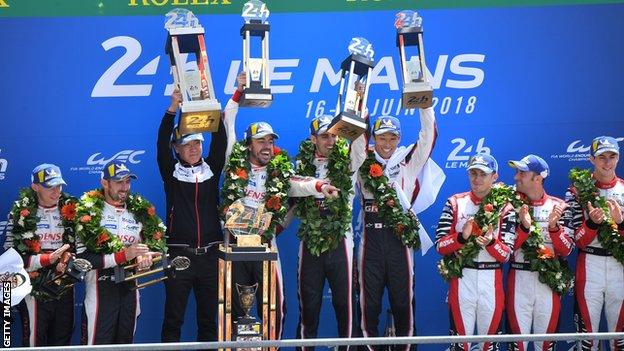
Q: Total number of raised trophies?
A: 4